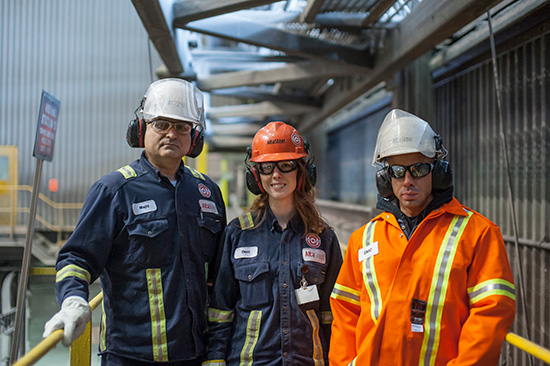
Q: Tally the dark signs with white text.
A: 1